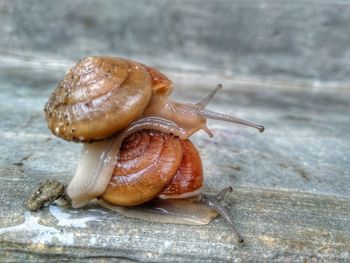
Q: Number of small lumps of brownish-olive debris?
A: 1